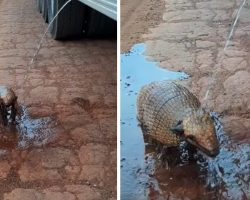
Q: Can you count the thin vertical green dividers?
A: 0